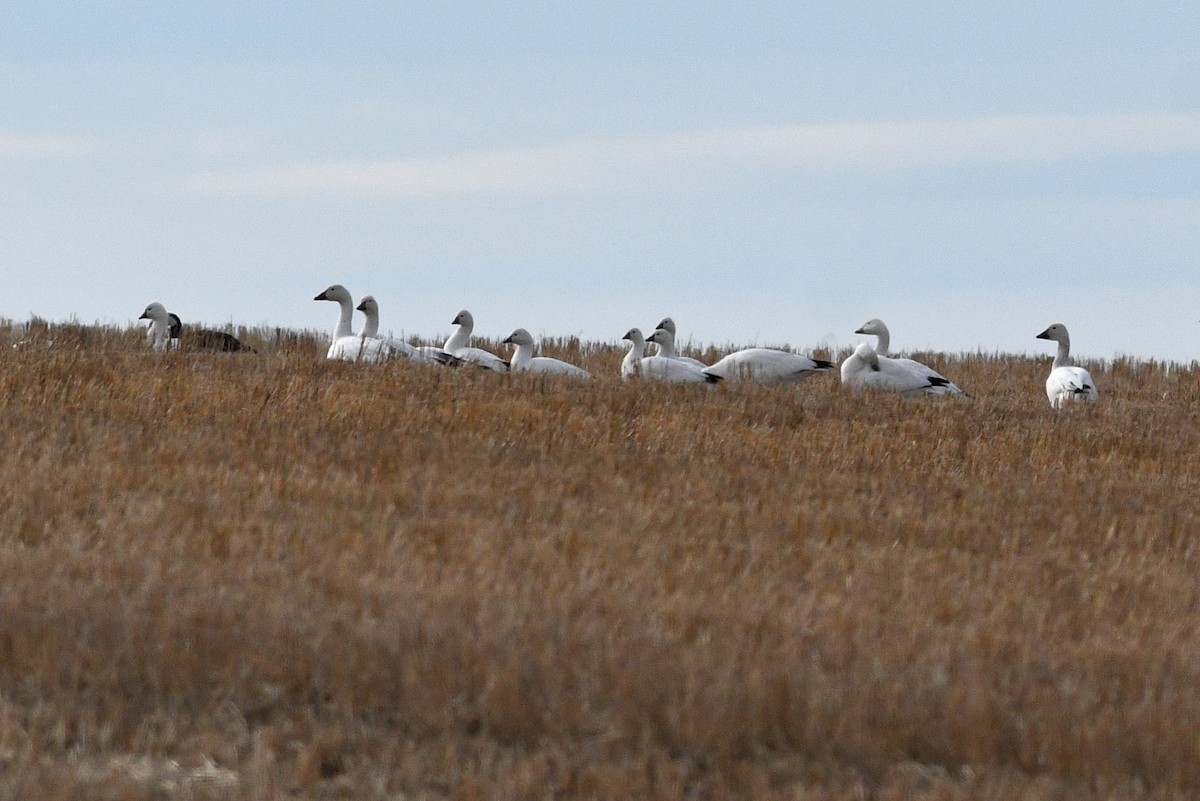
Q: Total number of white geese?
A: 12